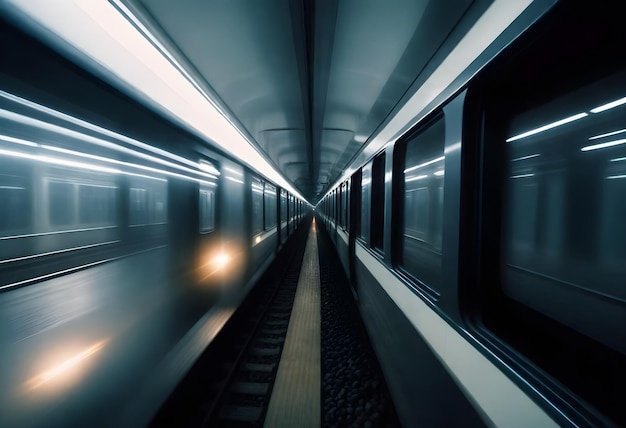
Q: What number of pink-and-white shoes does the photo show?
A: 0